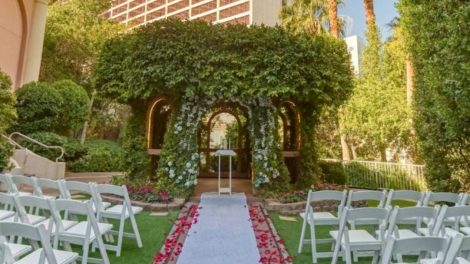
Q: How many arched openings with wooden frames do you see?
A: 3